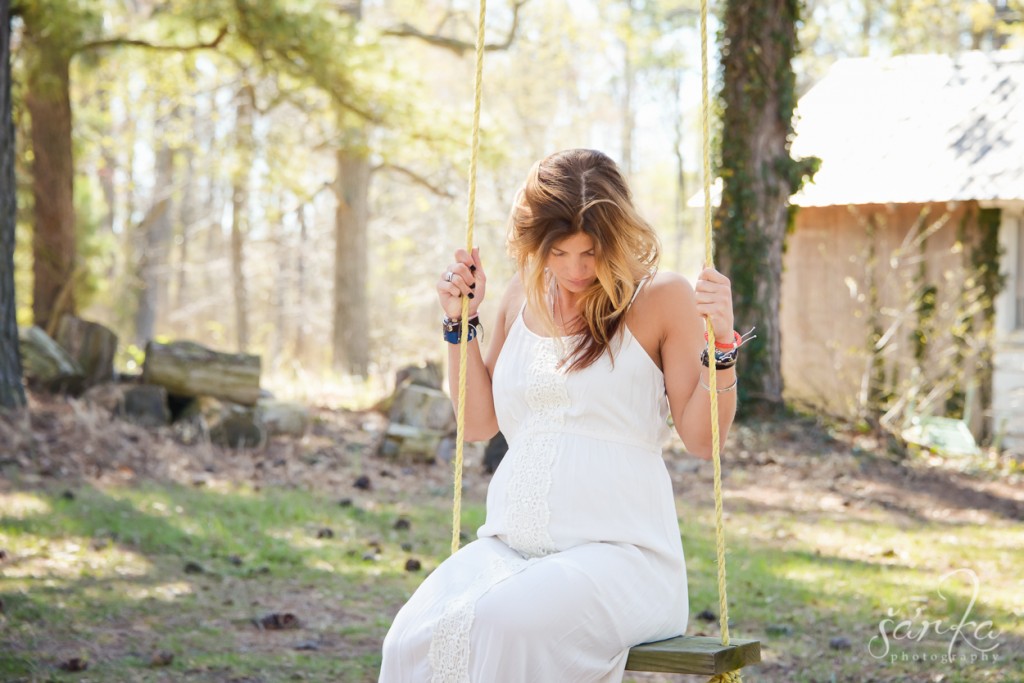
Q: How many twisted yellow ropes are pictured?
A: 2